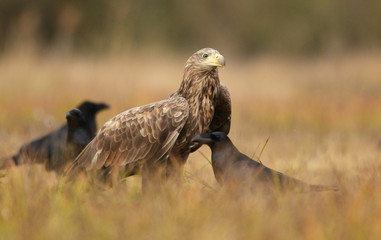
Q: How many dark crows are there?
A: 3